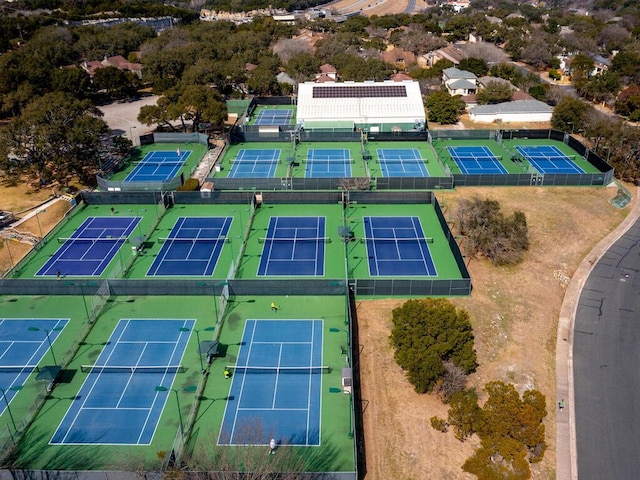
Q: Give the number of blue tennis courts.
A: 14